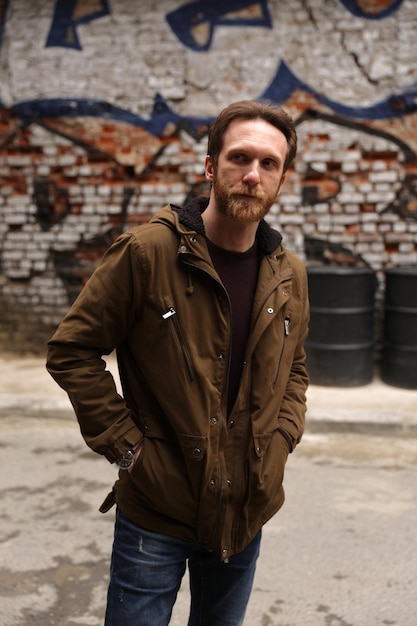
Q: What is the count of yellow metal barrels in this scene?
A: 0